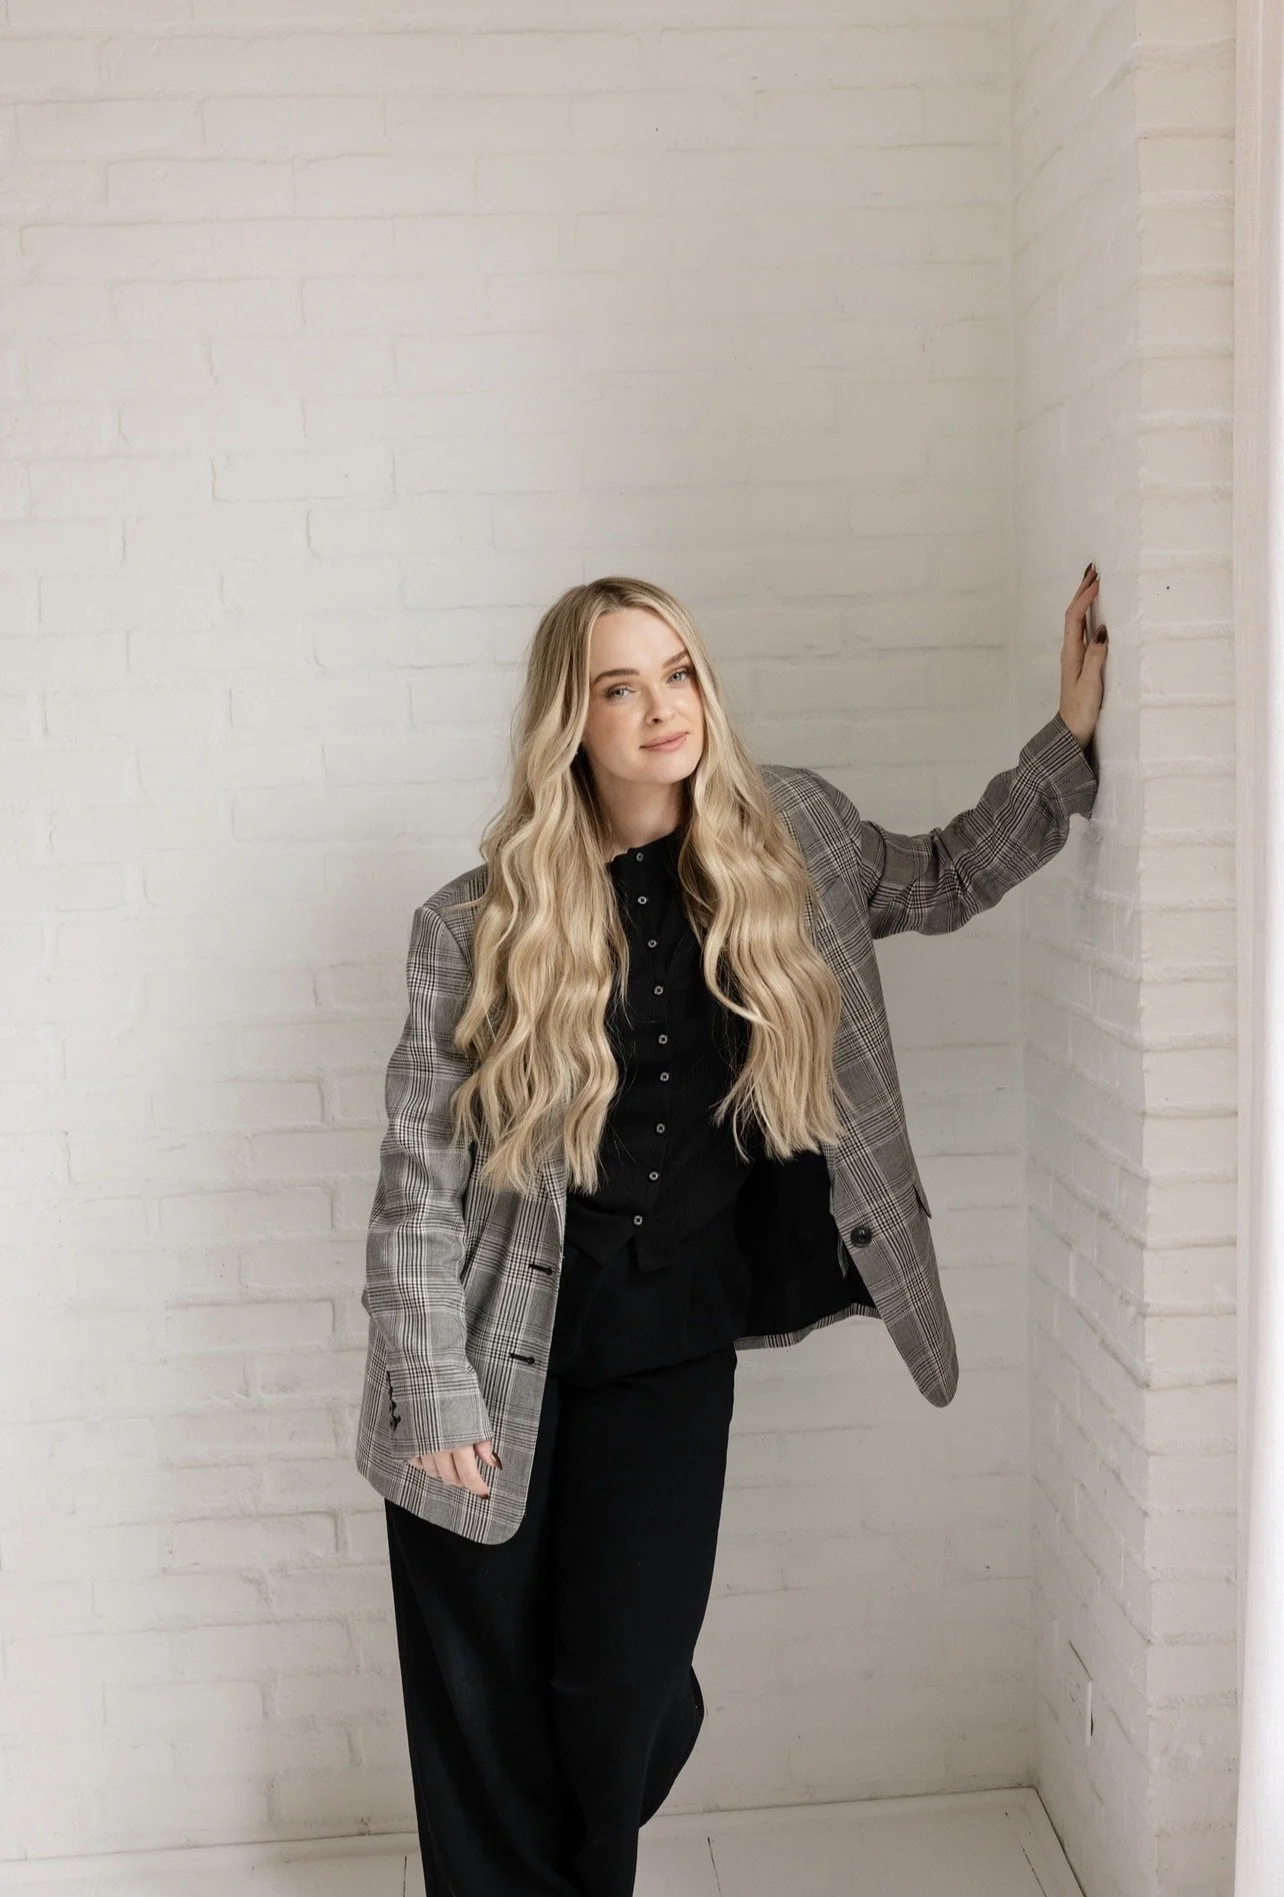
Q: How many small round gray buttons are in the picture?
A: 9